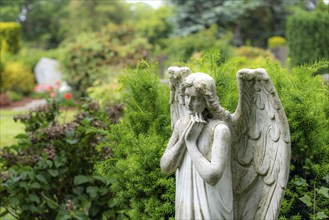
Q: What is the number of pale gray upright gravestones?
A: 1